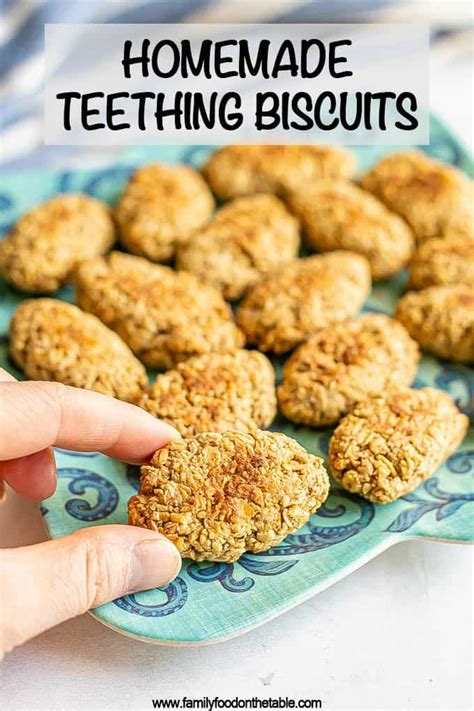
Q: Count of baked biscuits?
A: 15